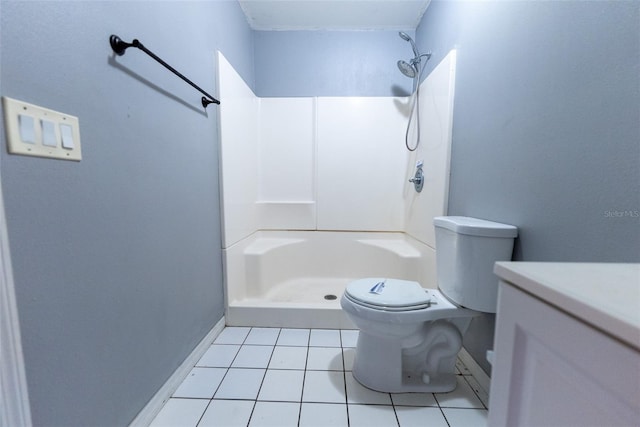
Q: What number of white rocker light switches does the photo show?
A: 3